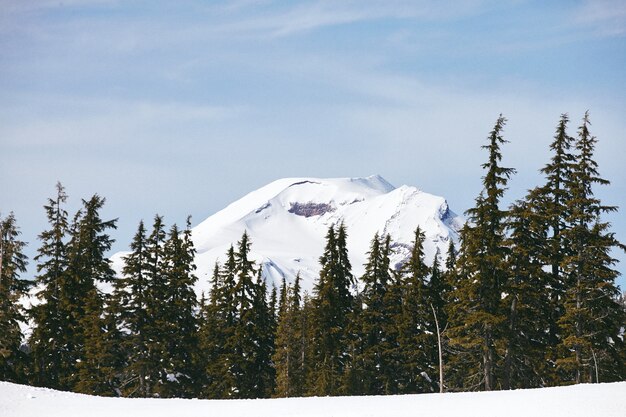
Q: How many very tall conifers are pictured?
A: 3